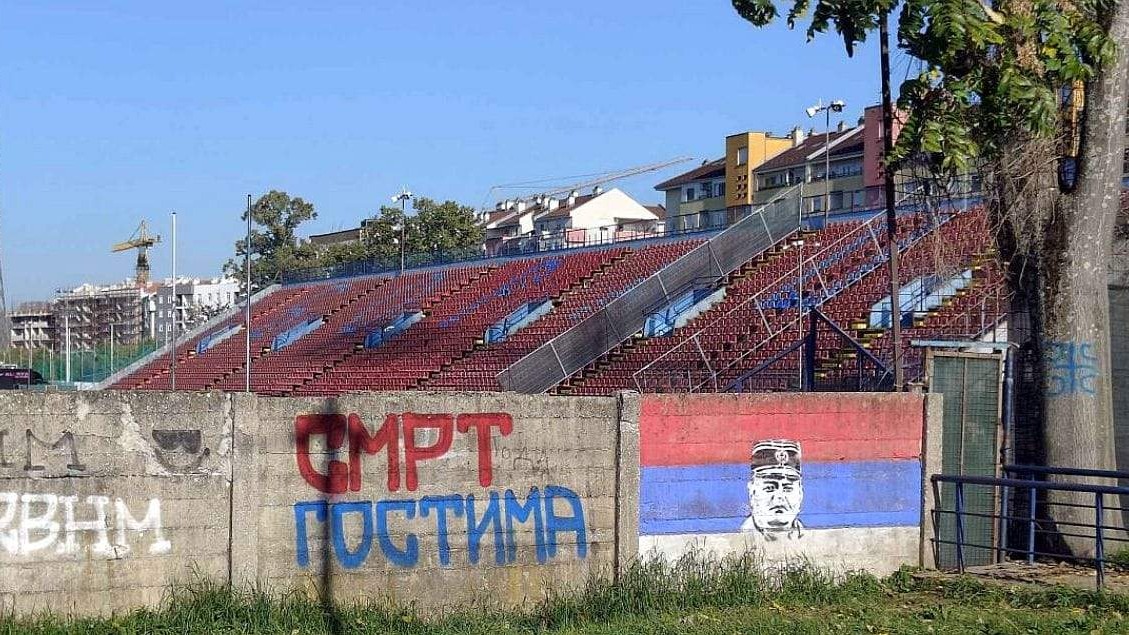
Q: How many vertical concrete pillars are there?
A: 3